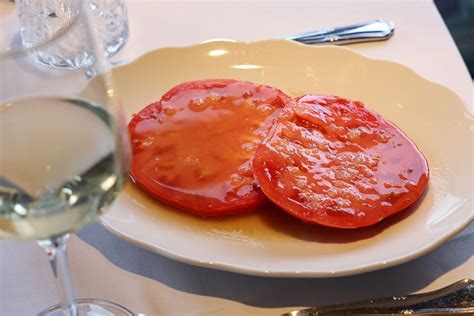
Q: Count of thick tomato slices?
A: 2